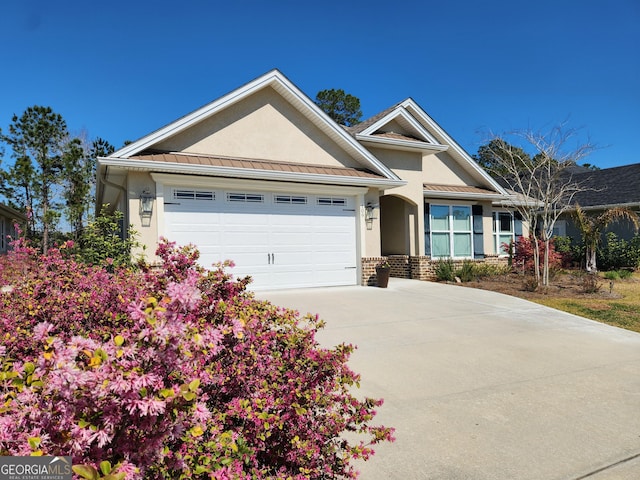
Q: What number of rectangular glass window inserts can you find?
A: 4